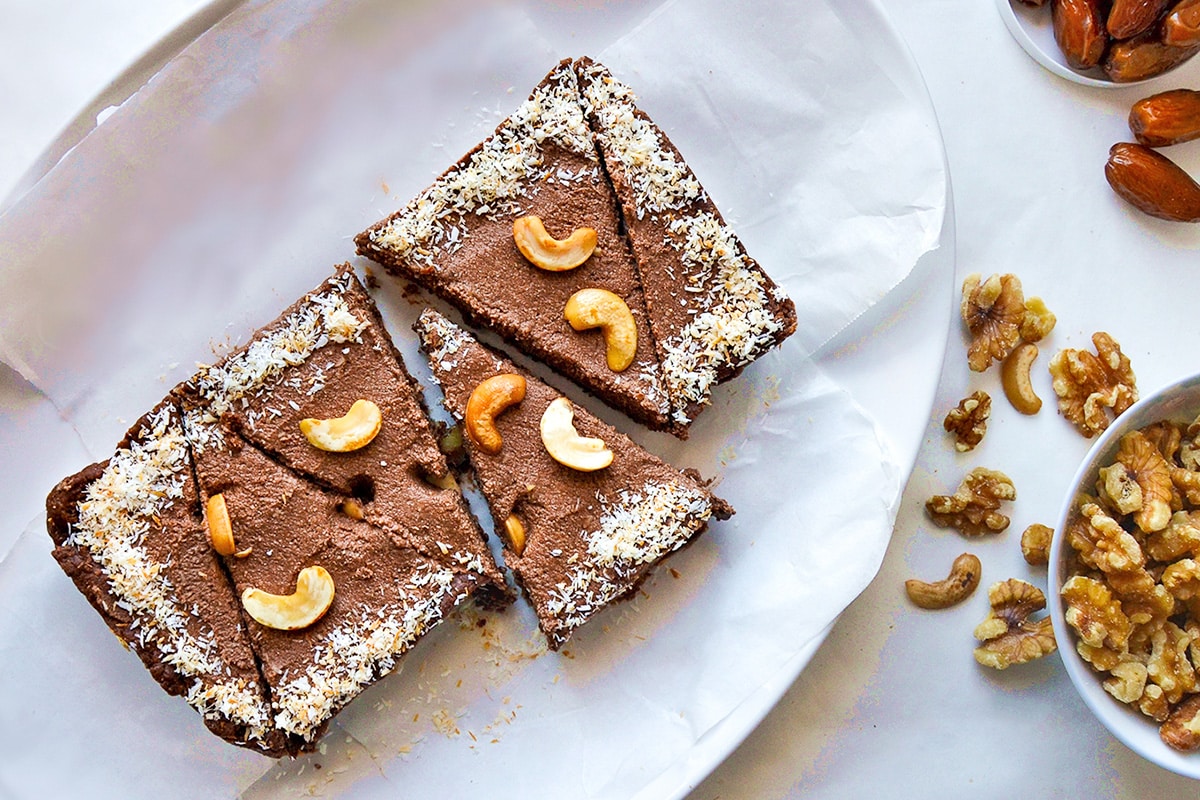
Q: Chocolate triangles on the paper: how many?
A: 6